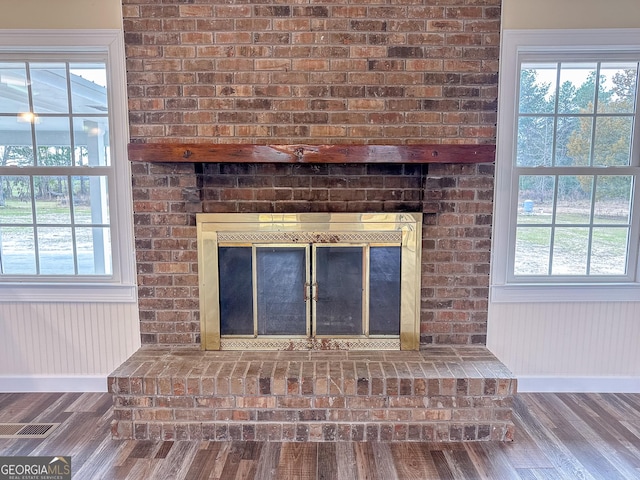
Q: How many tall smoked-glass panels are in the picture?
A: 4